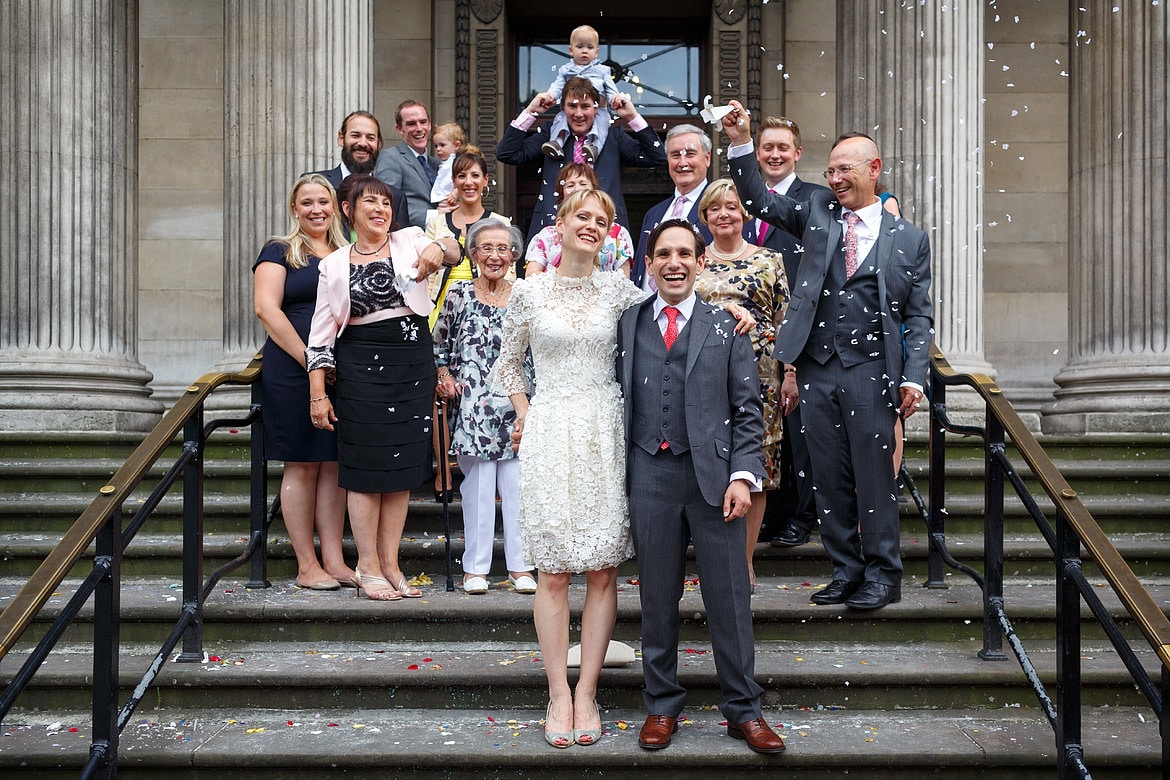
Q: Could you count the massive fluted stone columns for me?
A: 4